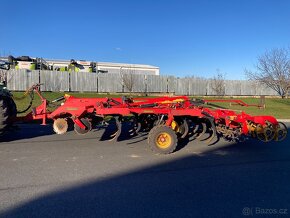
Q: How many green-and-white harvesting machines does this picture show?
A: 2